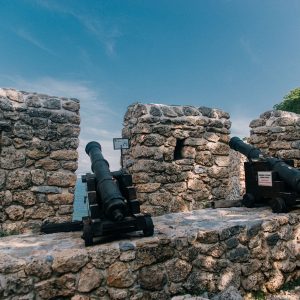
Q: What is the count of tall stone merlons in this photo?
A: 3